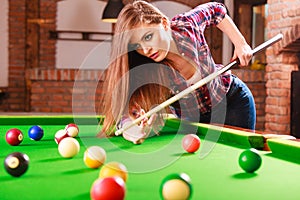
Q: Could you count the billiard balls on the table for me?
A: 12